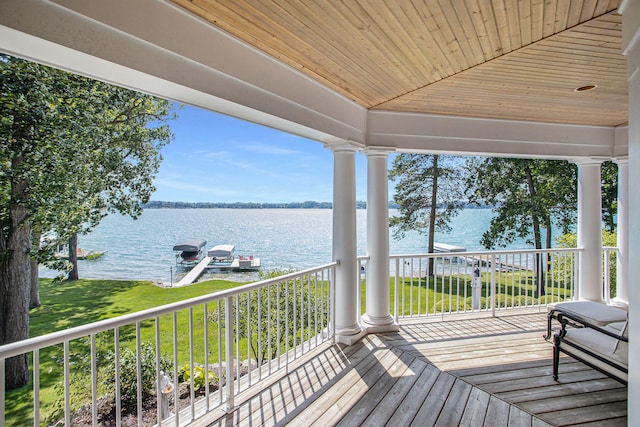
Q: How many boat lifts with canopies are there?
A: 3